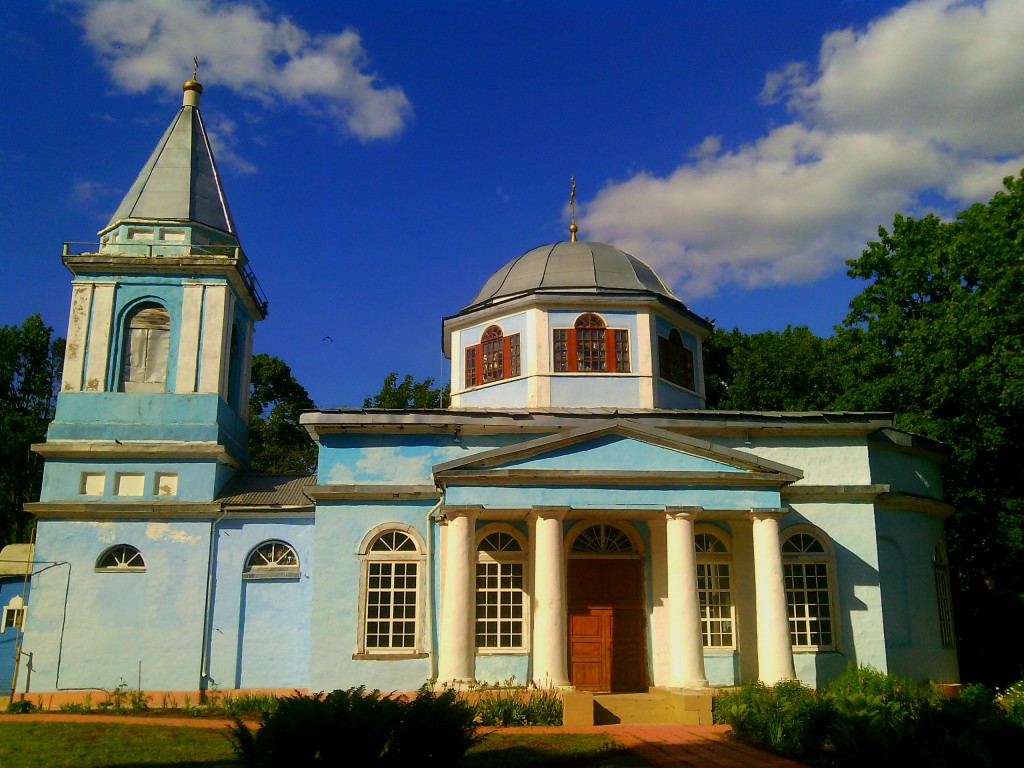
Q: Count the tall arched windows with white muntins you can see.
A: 4